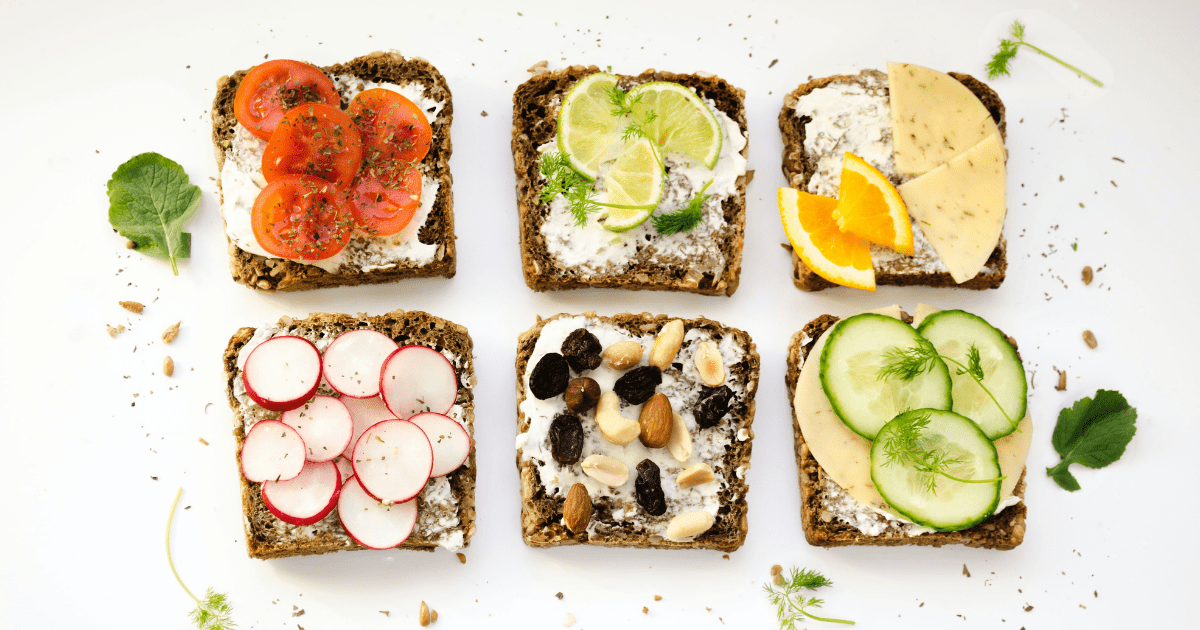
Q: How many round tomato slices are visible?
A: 5